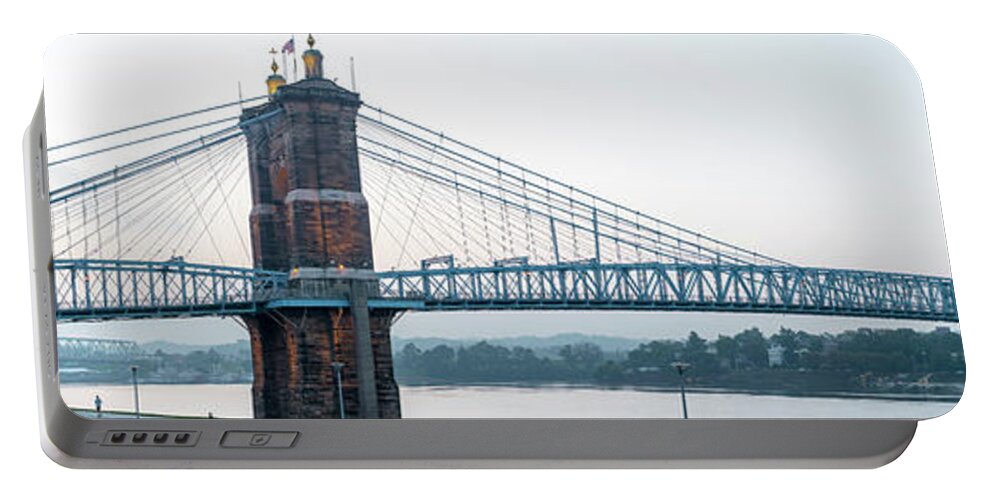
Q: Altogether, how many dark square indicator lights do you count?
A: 4